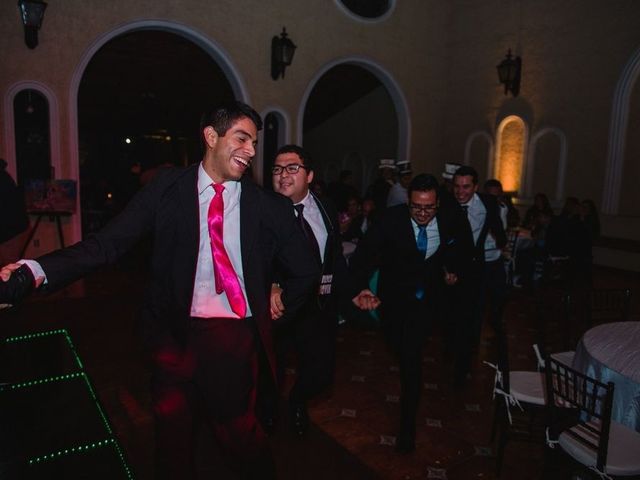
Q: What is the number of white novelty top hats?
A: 3